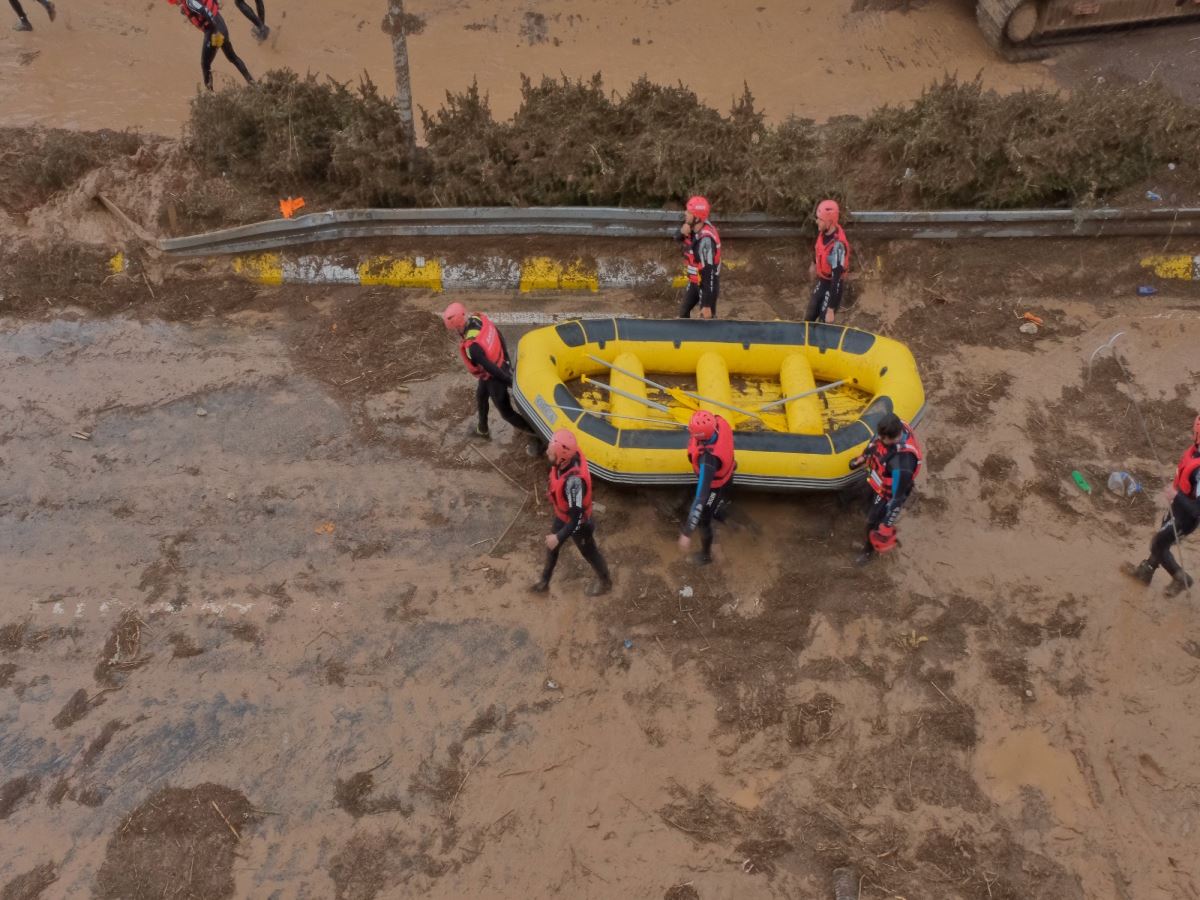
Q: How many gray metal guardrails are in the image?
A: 1